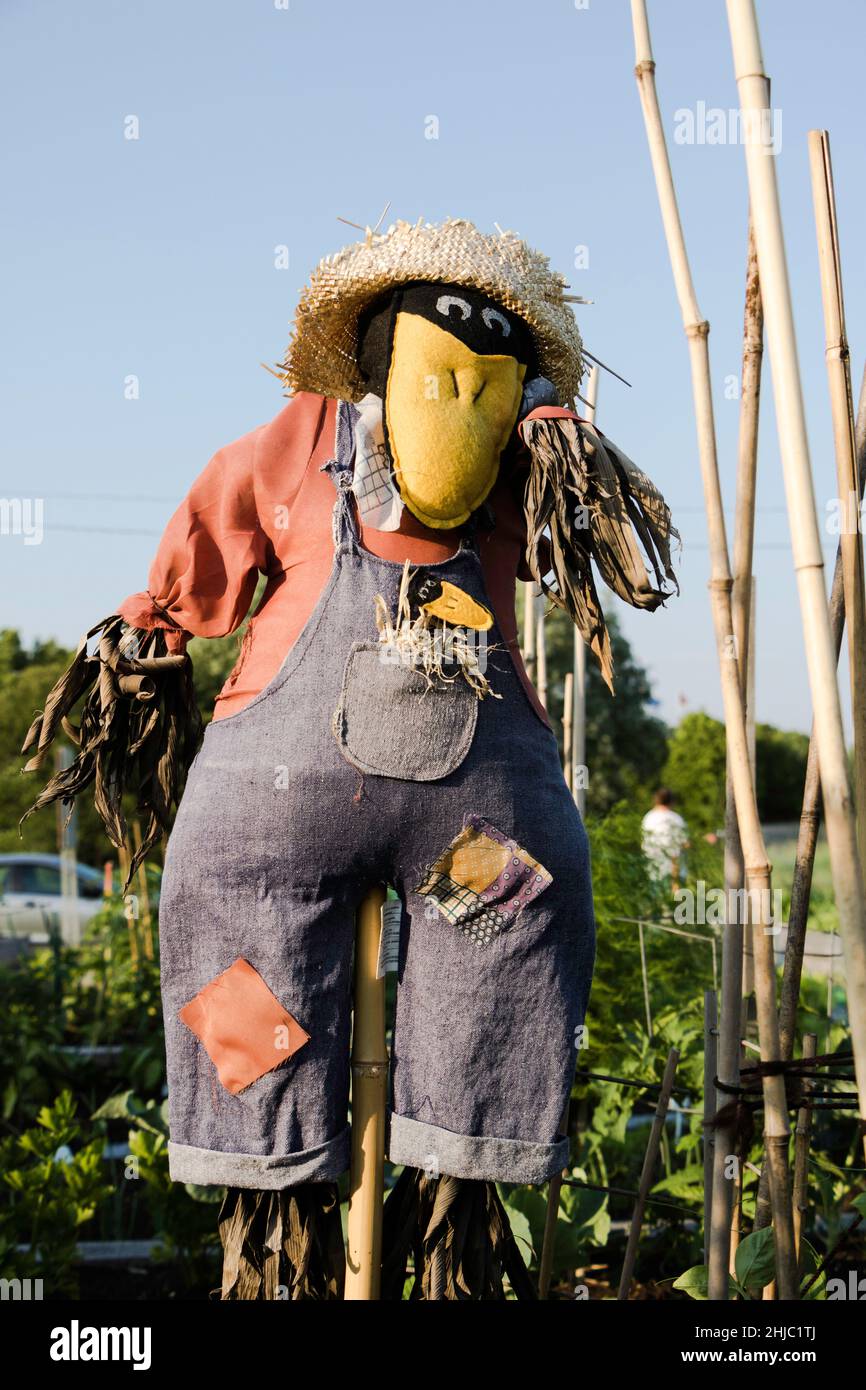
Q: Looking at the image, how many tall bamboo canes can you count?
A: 5